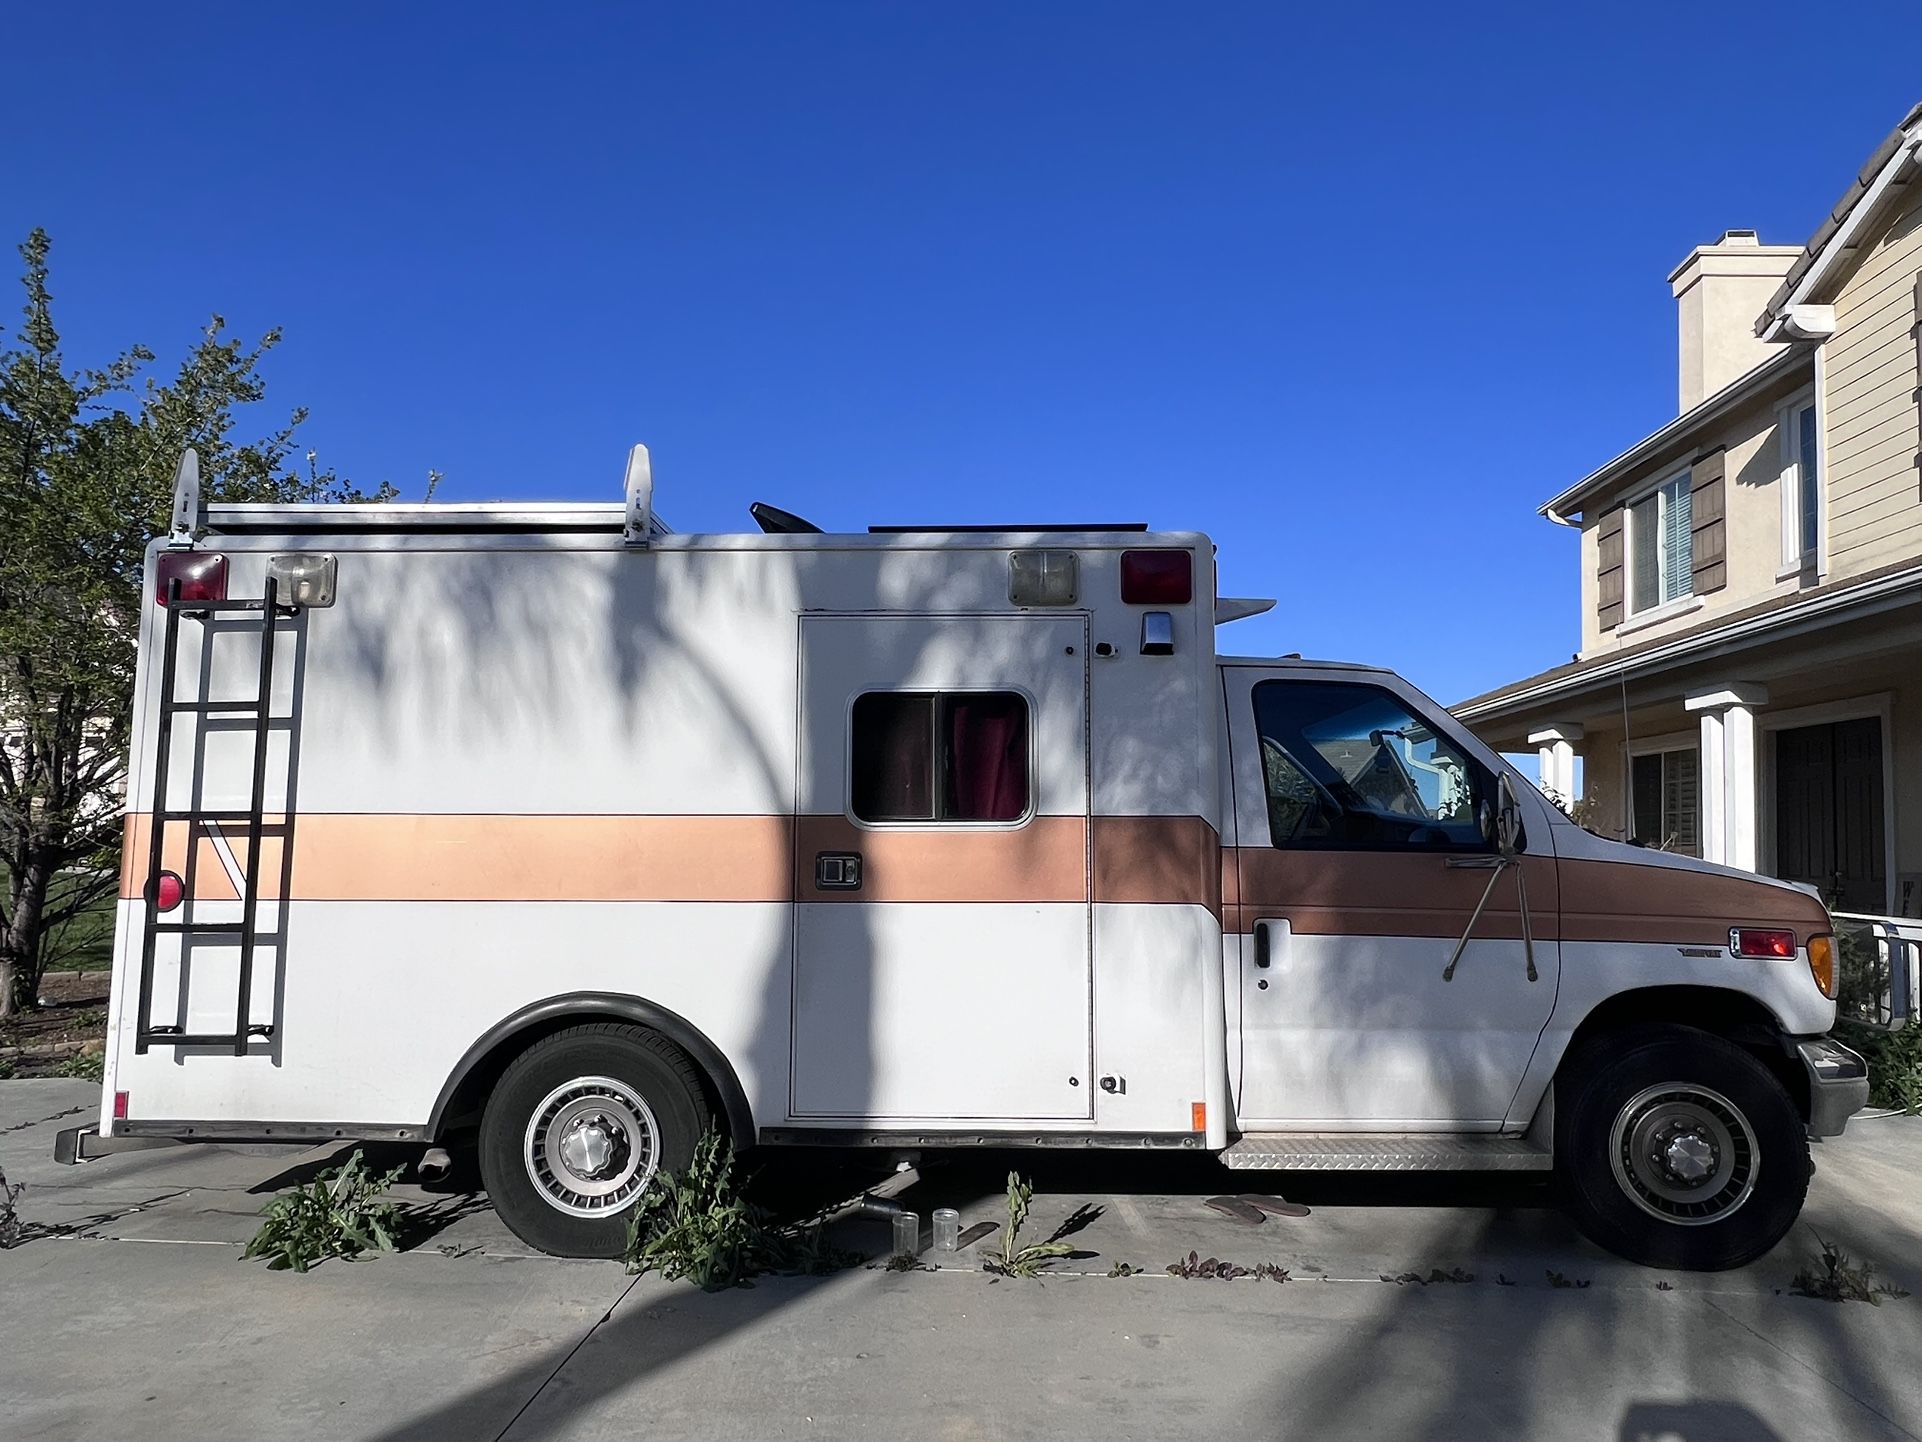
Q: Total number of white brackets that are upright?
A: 2